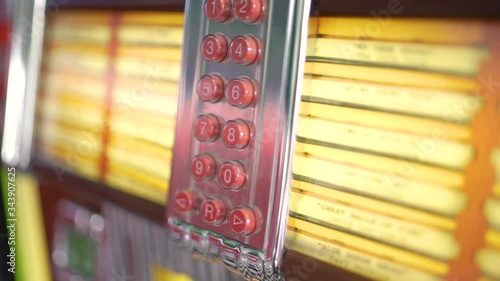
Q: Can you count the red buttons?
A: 13